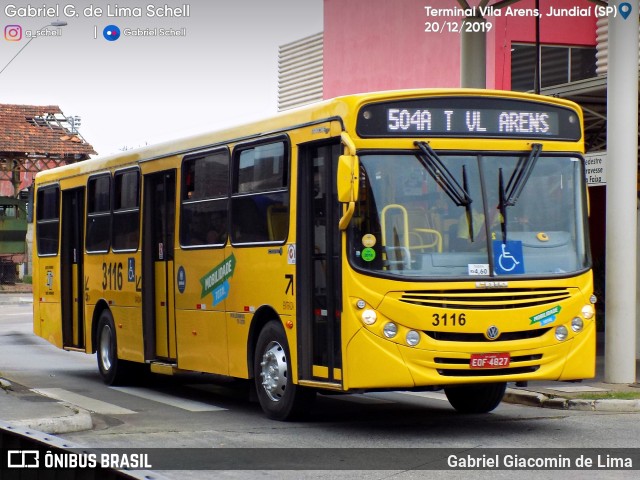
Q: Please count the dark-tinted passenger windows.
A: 5